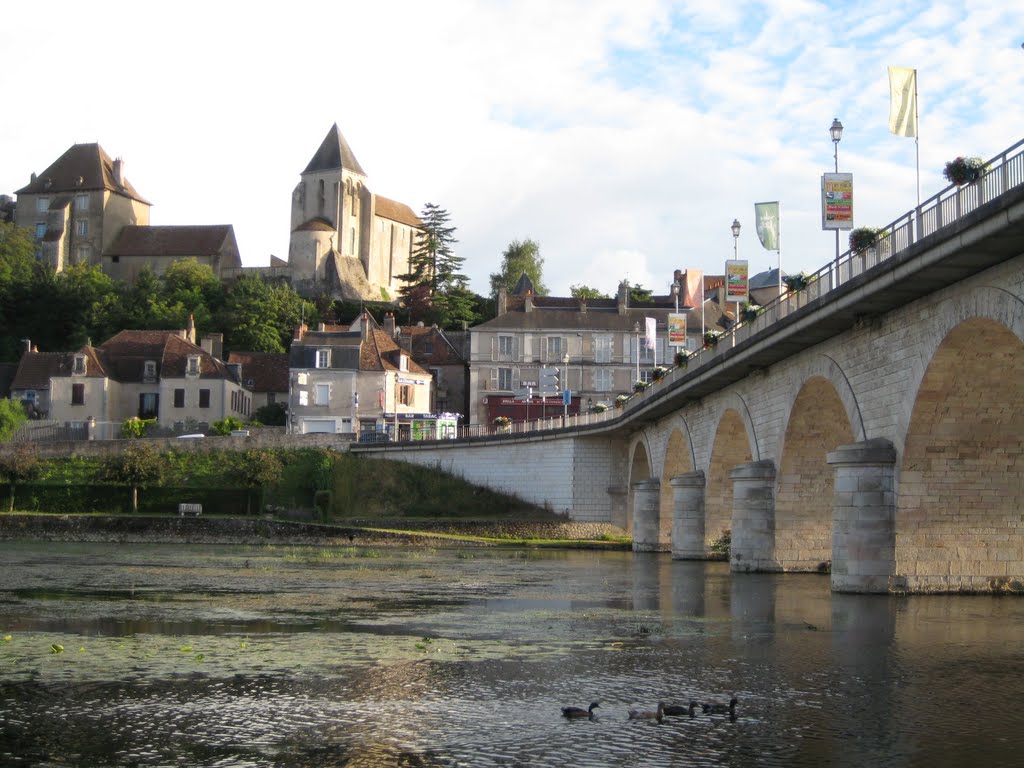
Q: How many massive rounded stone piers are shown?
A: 4